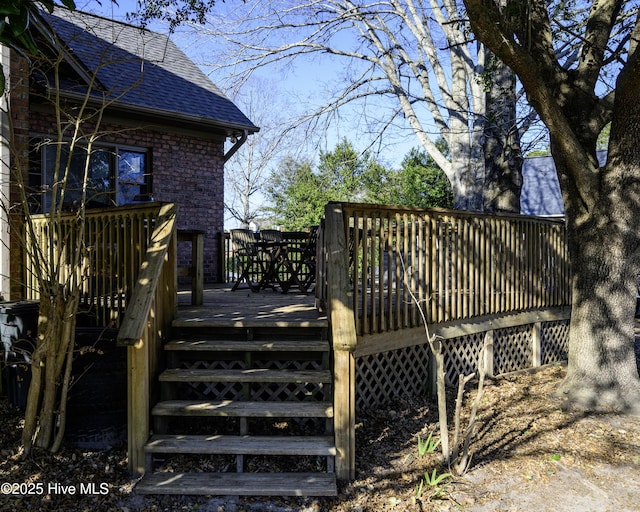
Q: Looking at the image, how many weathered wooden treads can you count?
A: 5